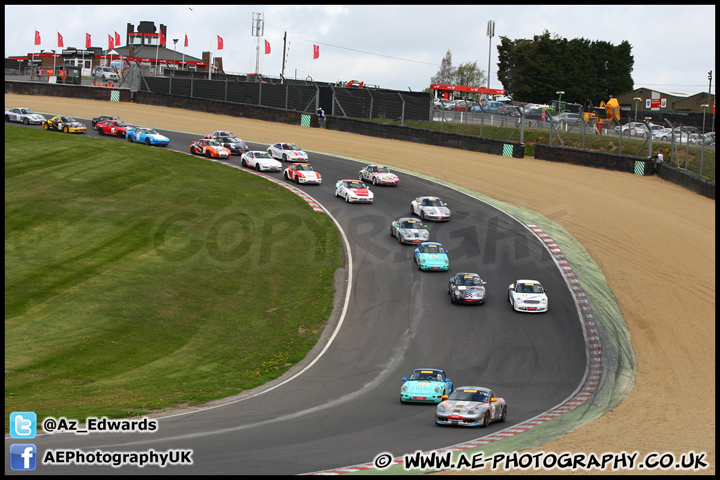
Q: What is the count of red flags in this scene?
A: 10